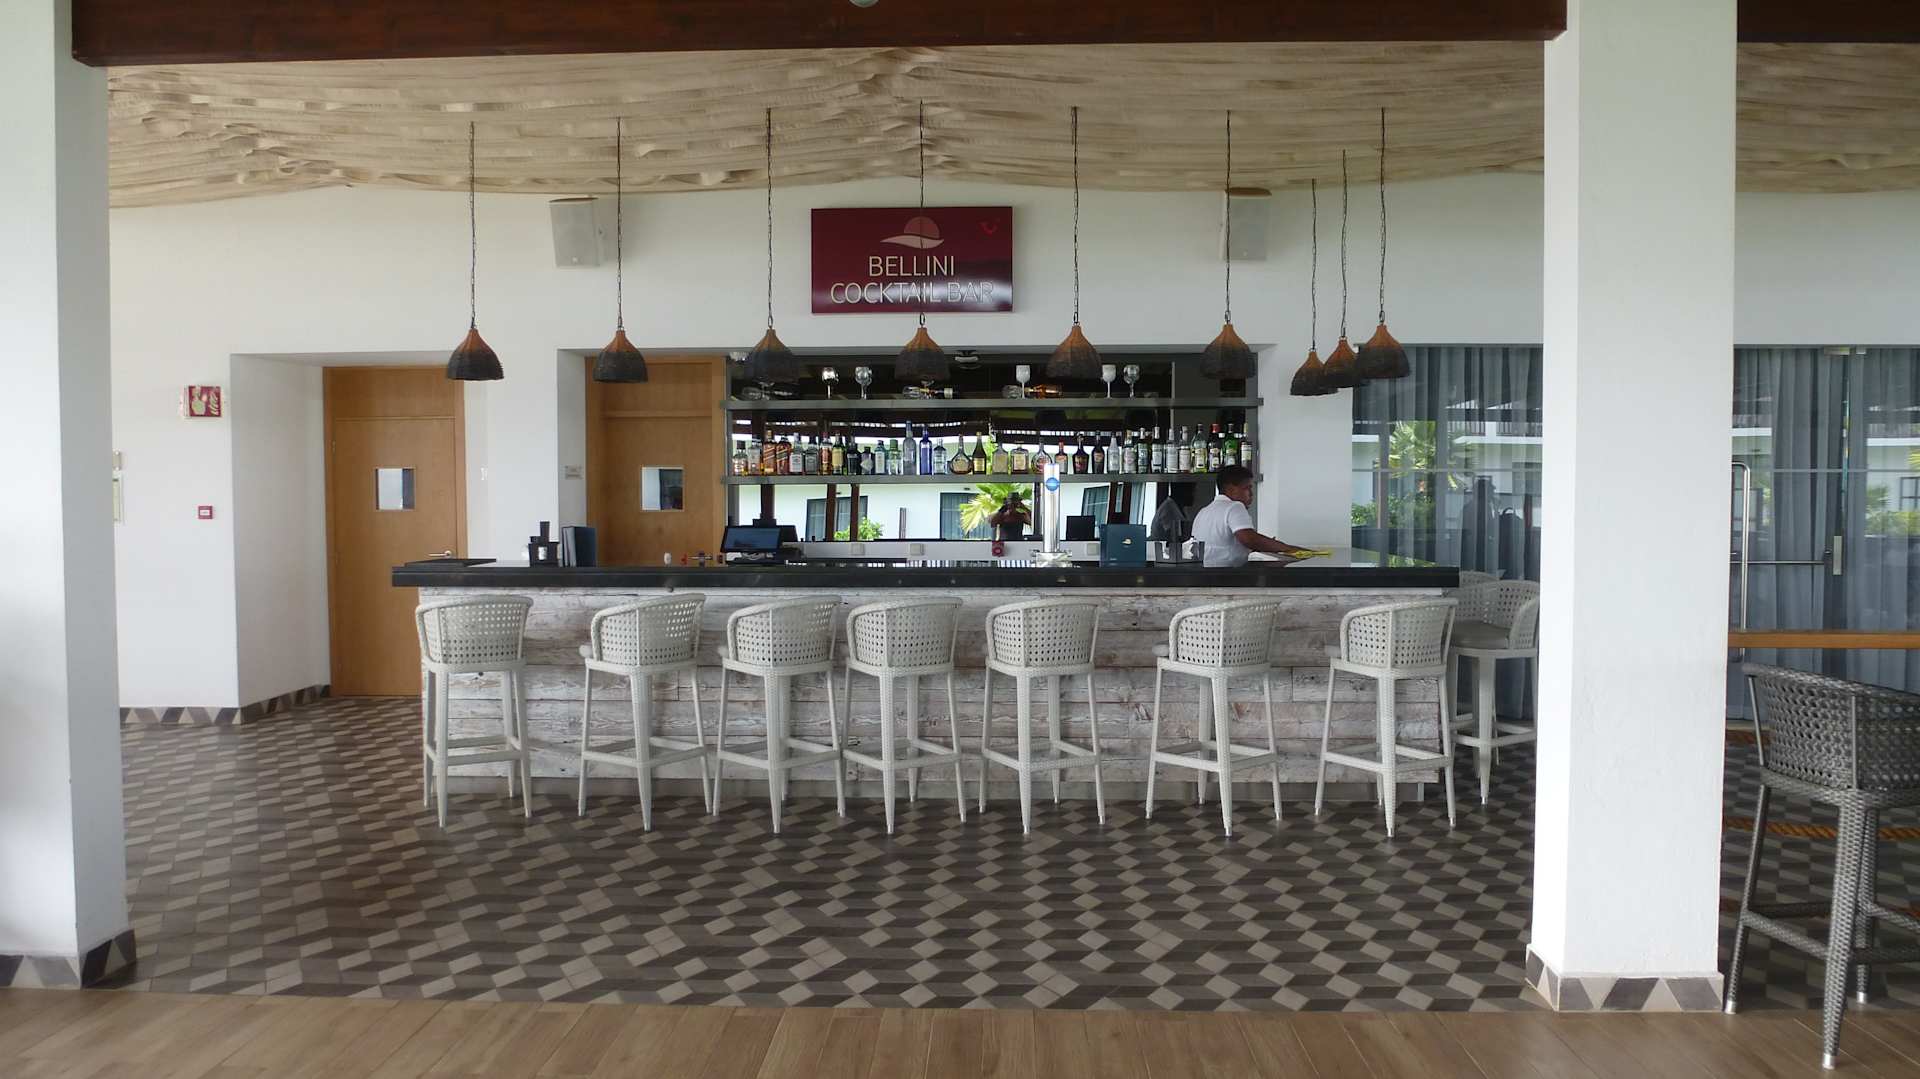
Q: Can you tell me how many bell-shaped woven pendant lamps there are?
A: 9